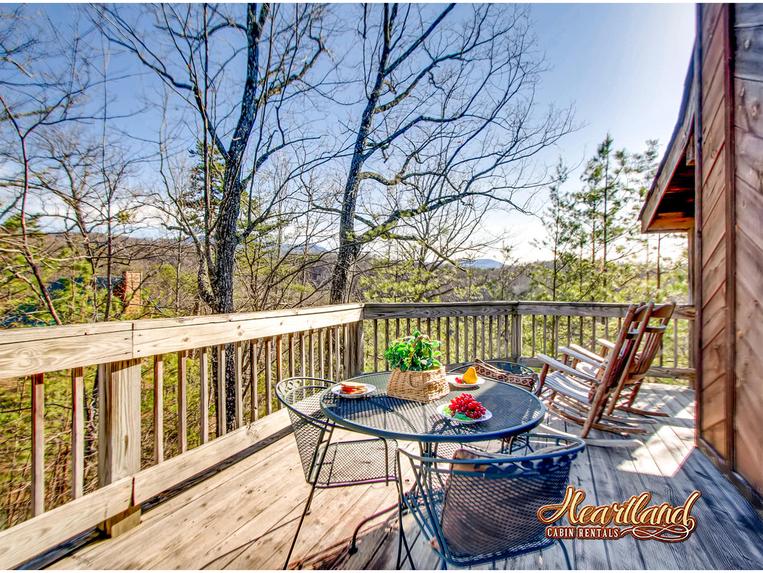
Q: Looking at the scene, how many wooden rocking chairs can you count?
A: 2